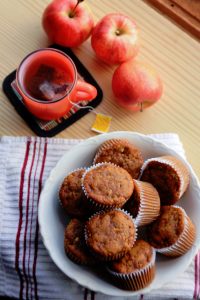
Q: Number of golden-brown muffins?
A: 9